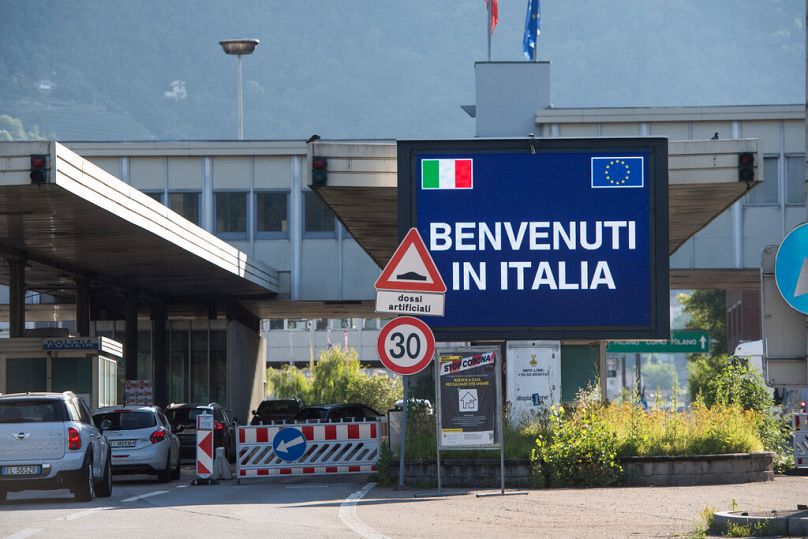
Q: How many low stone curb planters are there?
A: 2